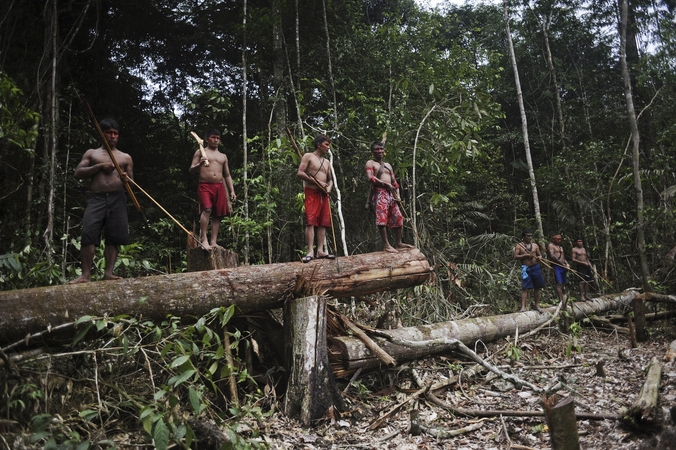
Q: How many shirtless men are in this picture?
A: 7